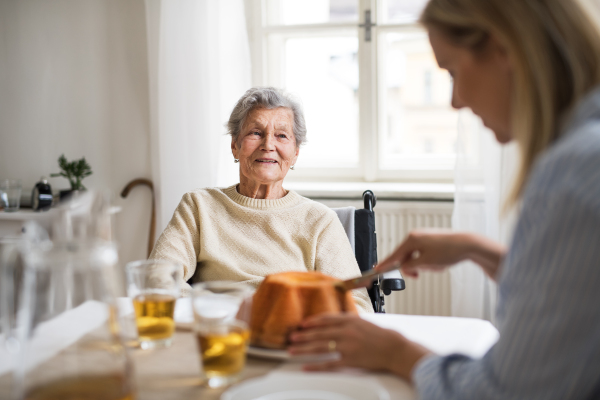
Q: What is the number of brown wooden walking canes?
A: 1